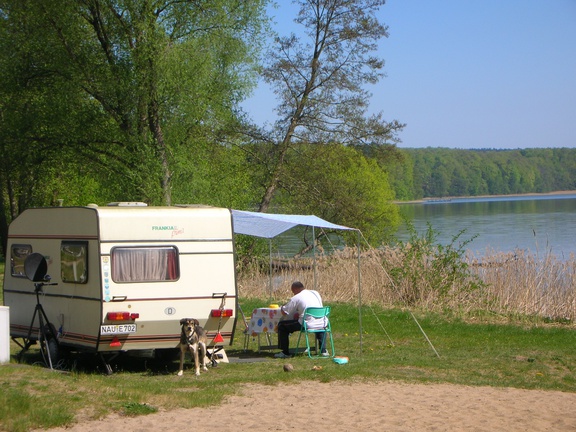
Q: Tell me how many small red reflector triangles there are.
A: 2